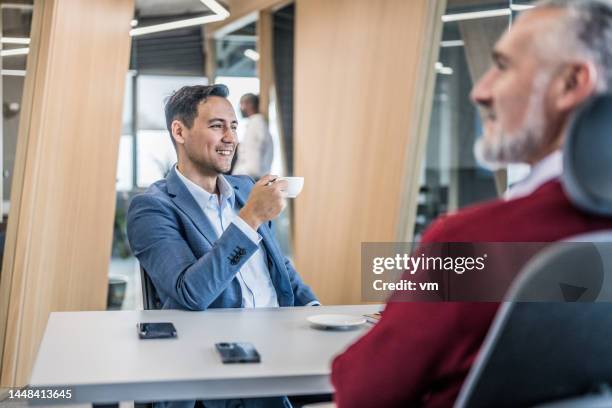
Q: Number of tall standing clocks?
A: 0